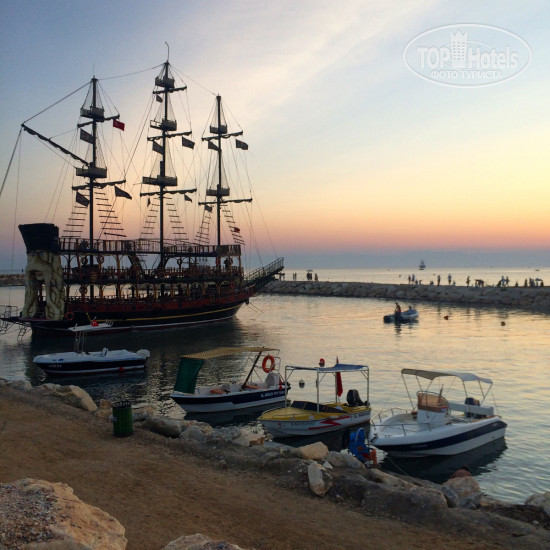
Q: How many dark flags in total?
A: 11